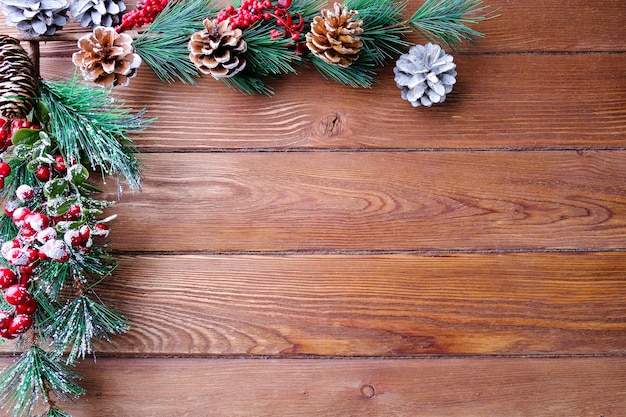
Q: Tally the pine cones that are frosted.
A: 3